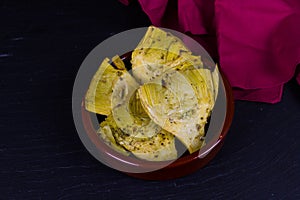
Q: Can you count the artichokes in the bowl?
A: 4